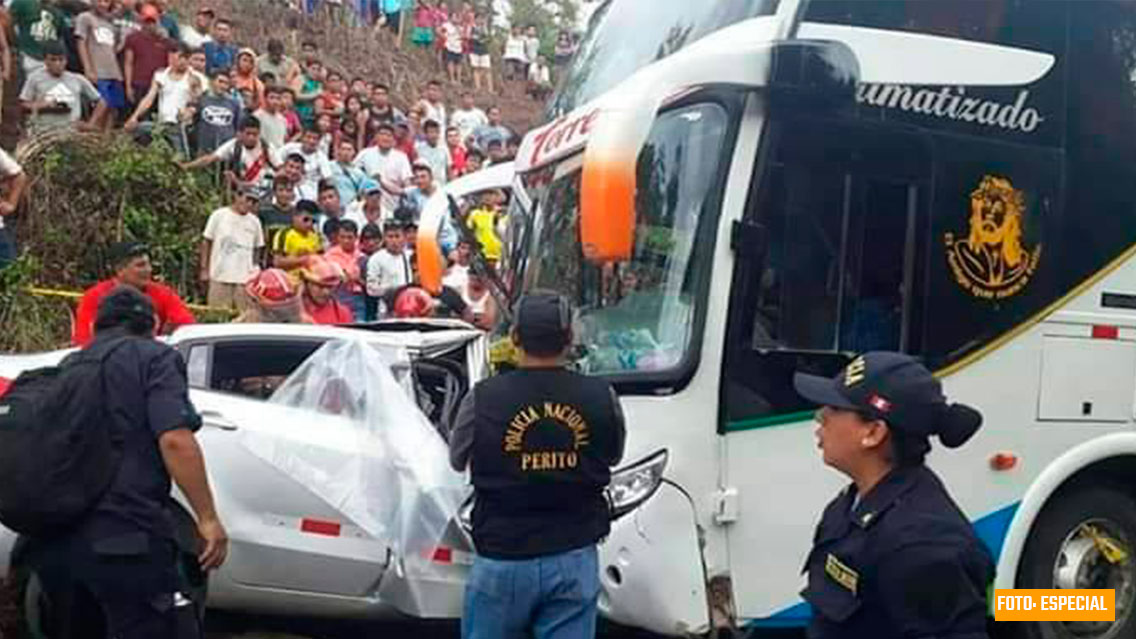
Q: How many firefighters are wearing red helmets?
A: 3